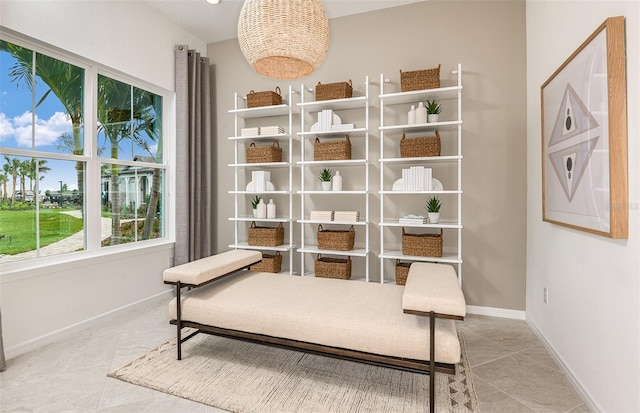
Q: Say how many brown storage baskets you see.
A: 12